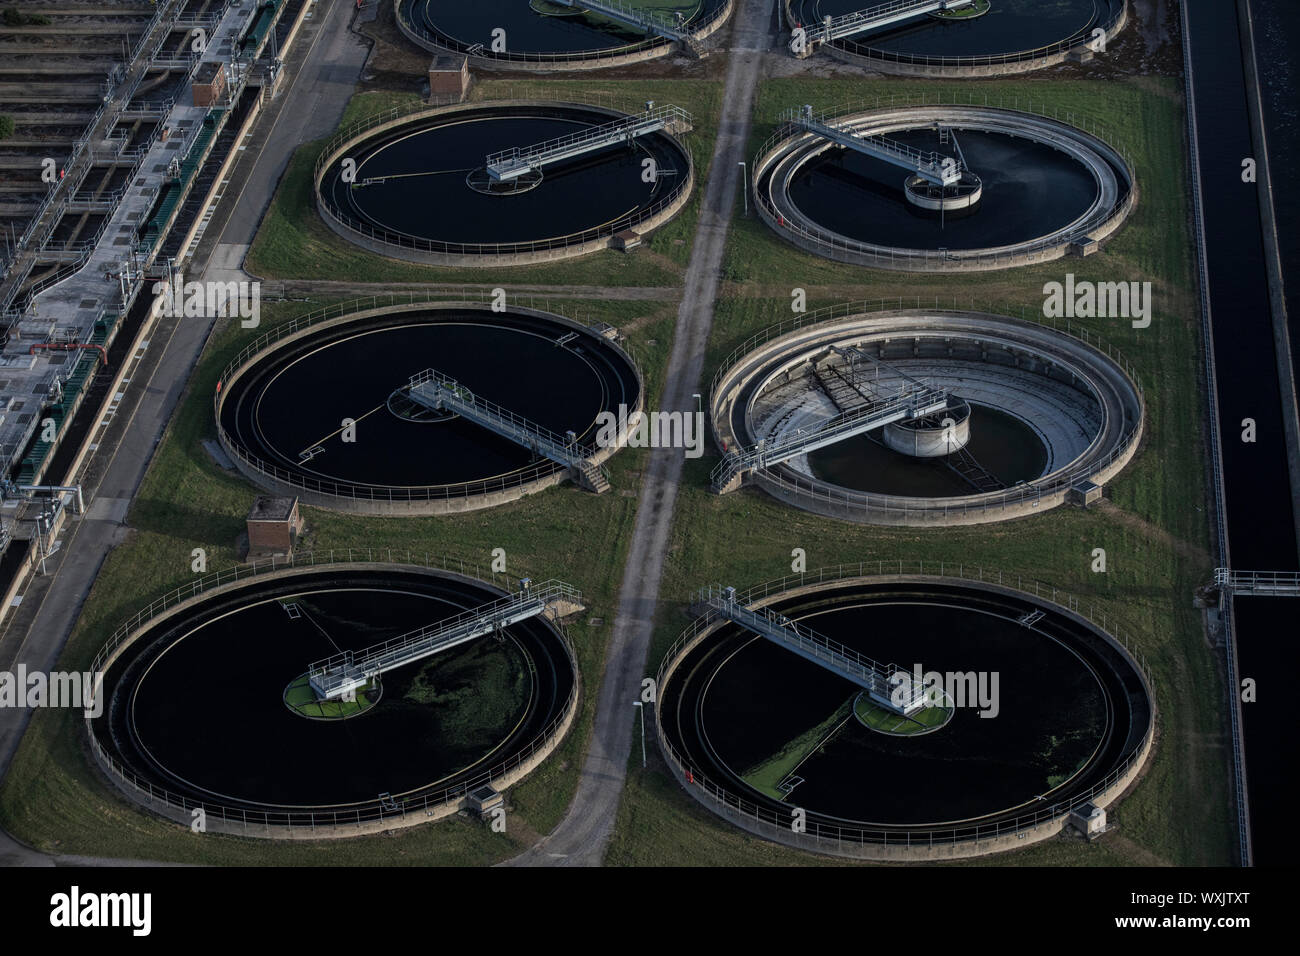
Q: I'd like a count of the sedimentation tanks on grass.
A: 6